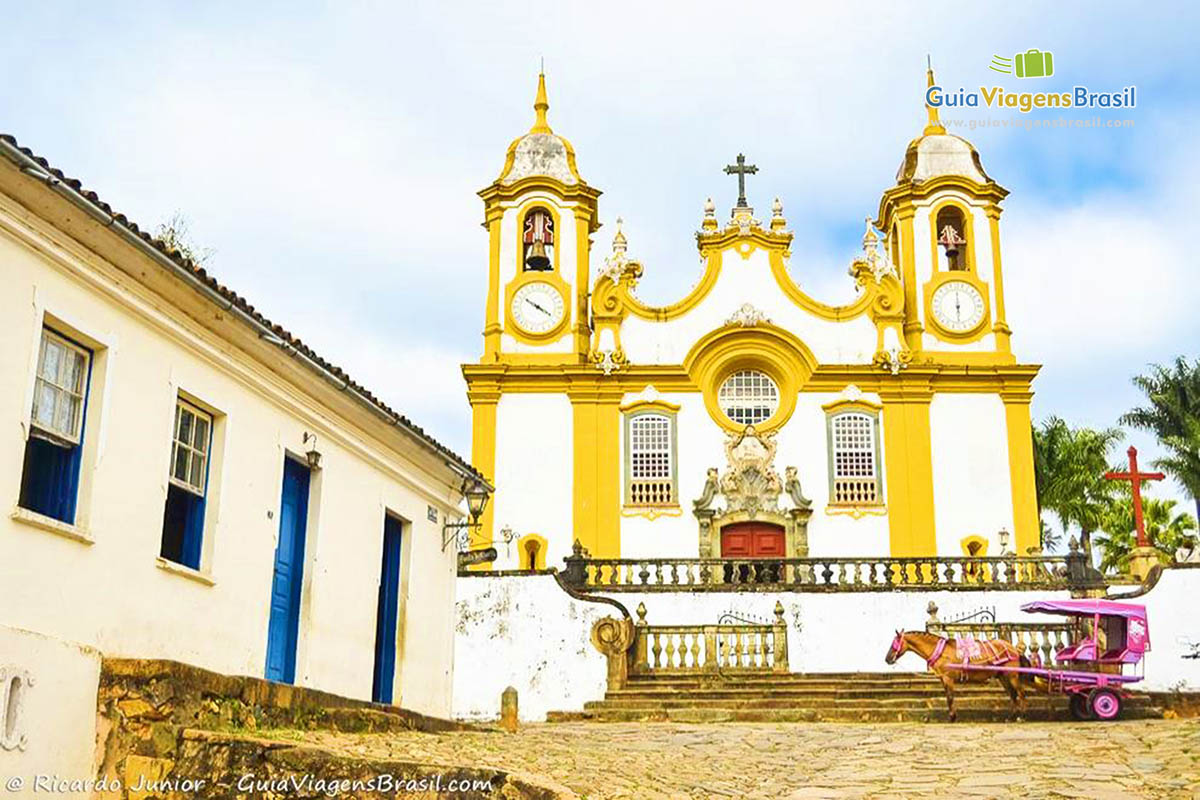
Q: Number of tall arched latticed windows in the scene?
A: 2